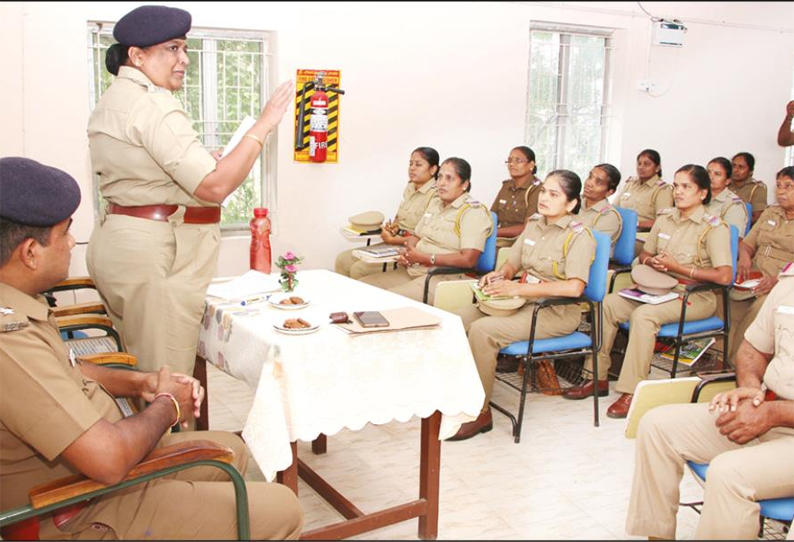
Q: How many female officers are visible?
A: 11